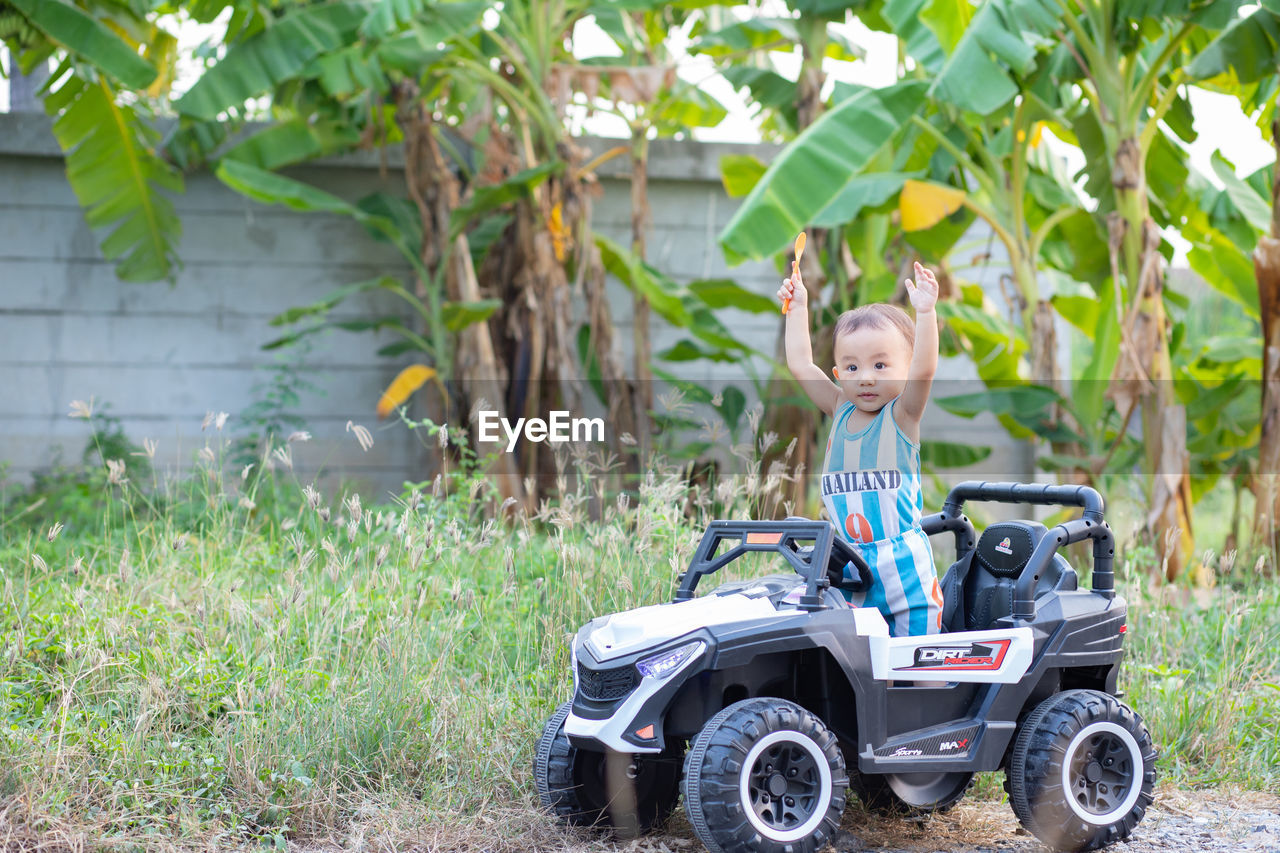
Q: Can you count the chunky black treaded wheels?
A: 4